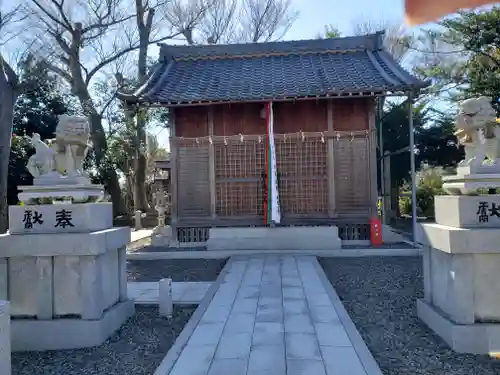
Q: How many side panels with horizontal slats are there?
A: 2